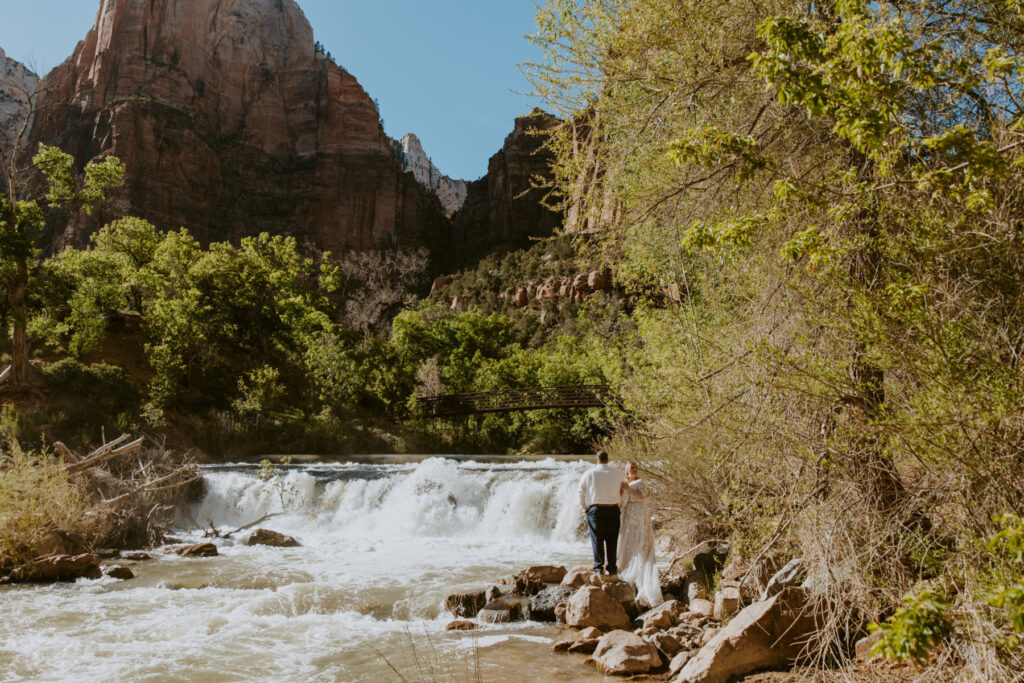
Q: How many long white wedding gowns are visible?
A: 1